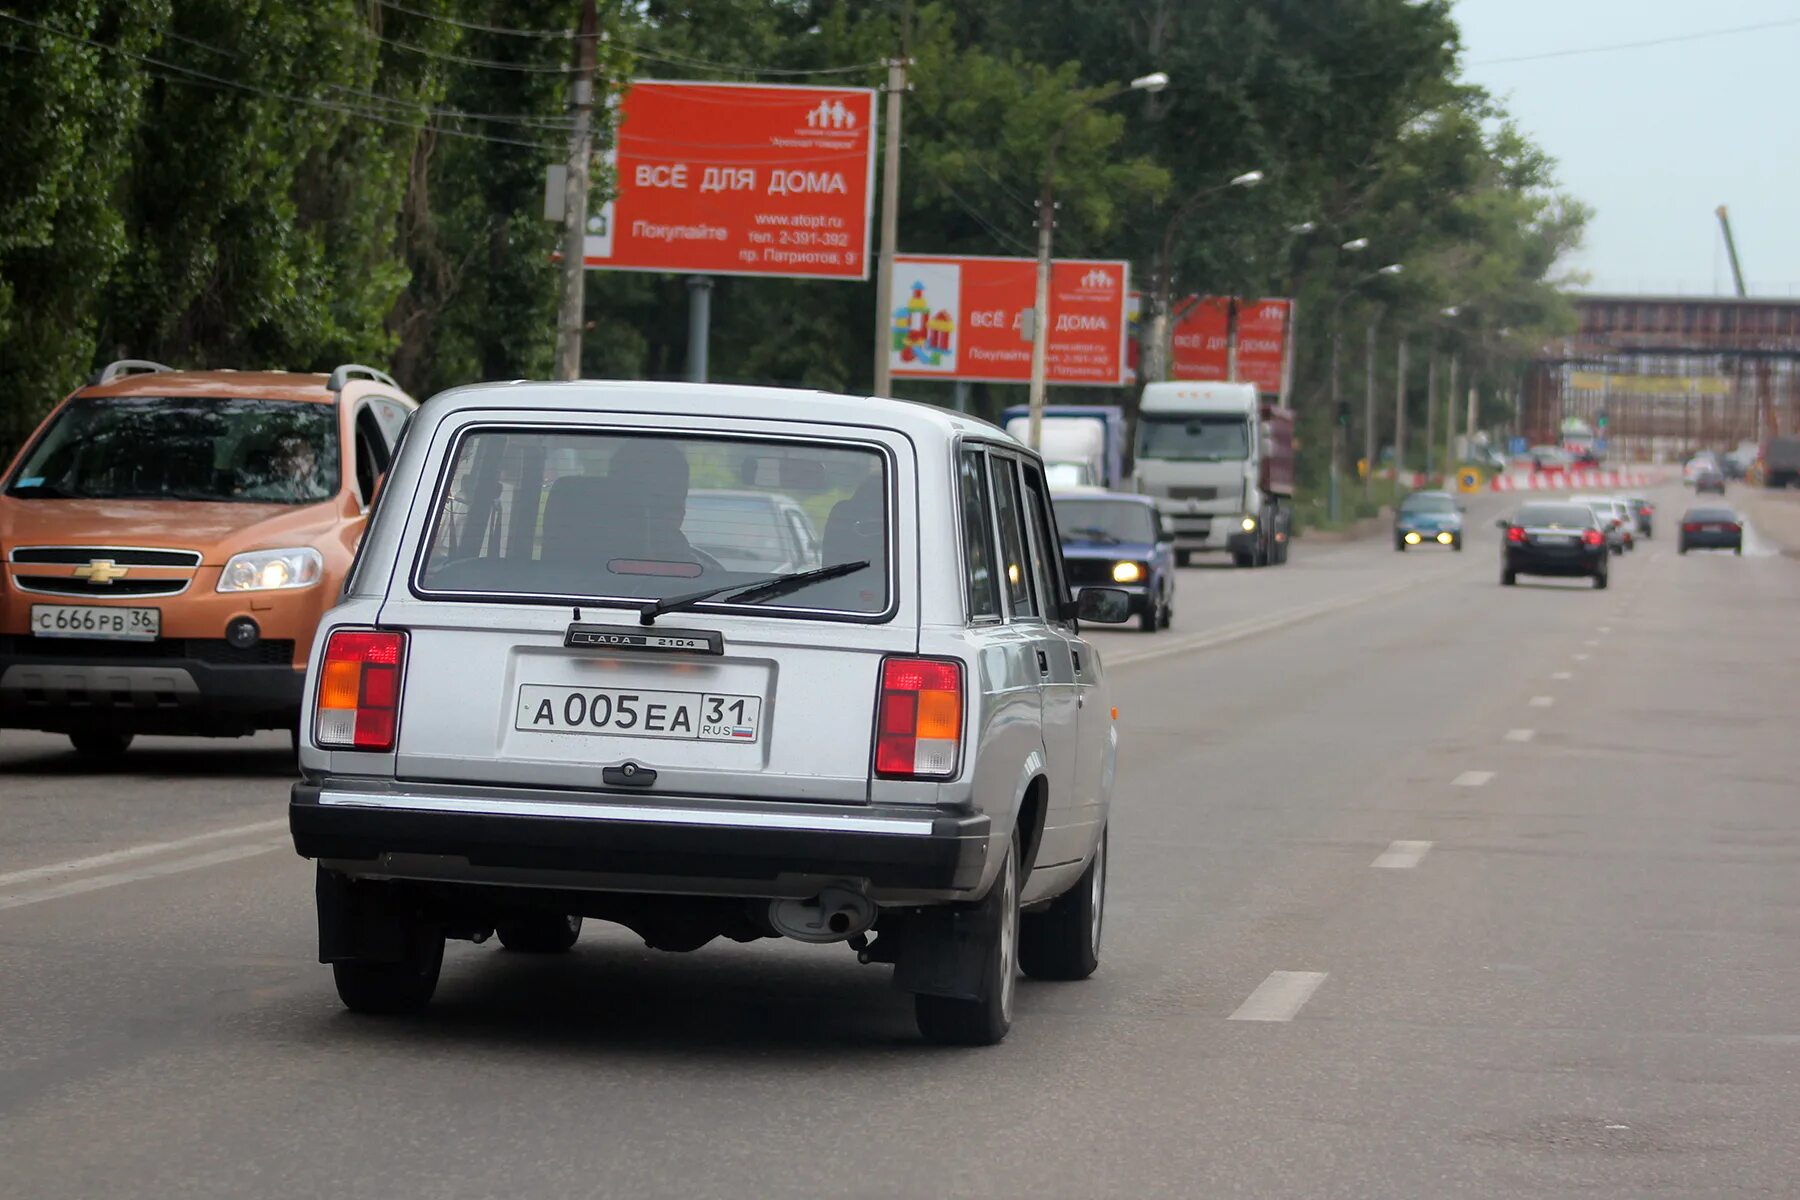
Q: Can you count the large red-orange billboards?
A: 3